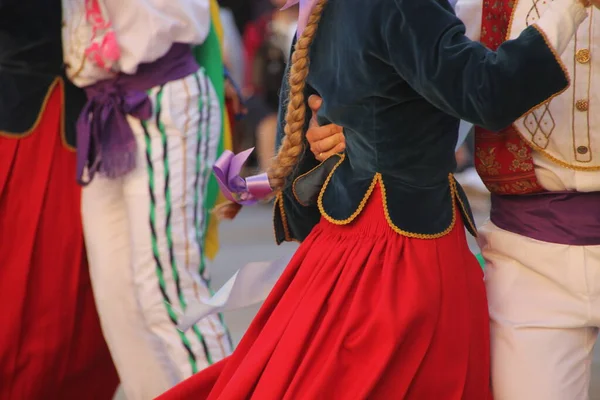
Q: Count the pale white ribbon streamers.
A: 1